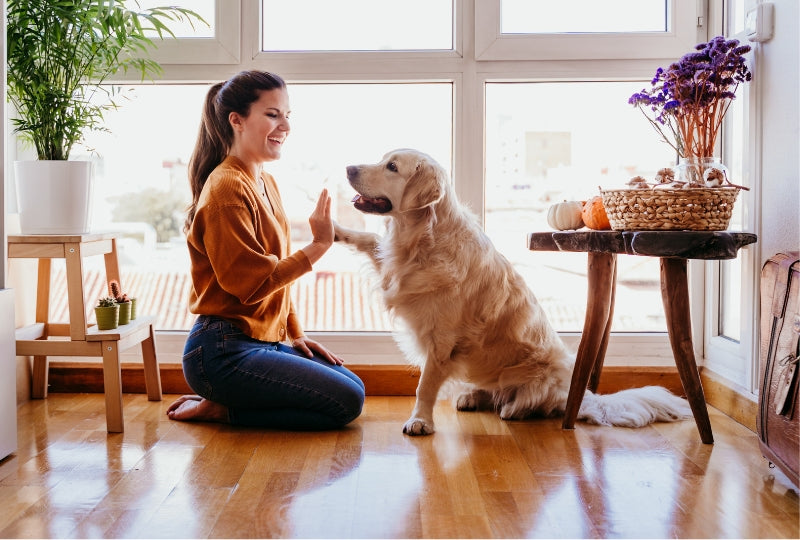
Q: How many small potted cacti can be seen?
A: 3